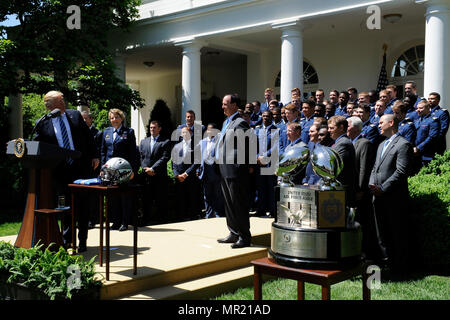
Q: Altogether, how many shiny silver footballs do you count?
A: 2